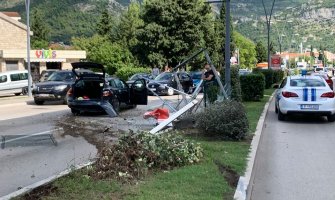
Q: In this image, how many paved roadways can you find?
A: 2